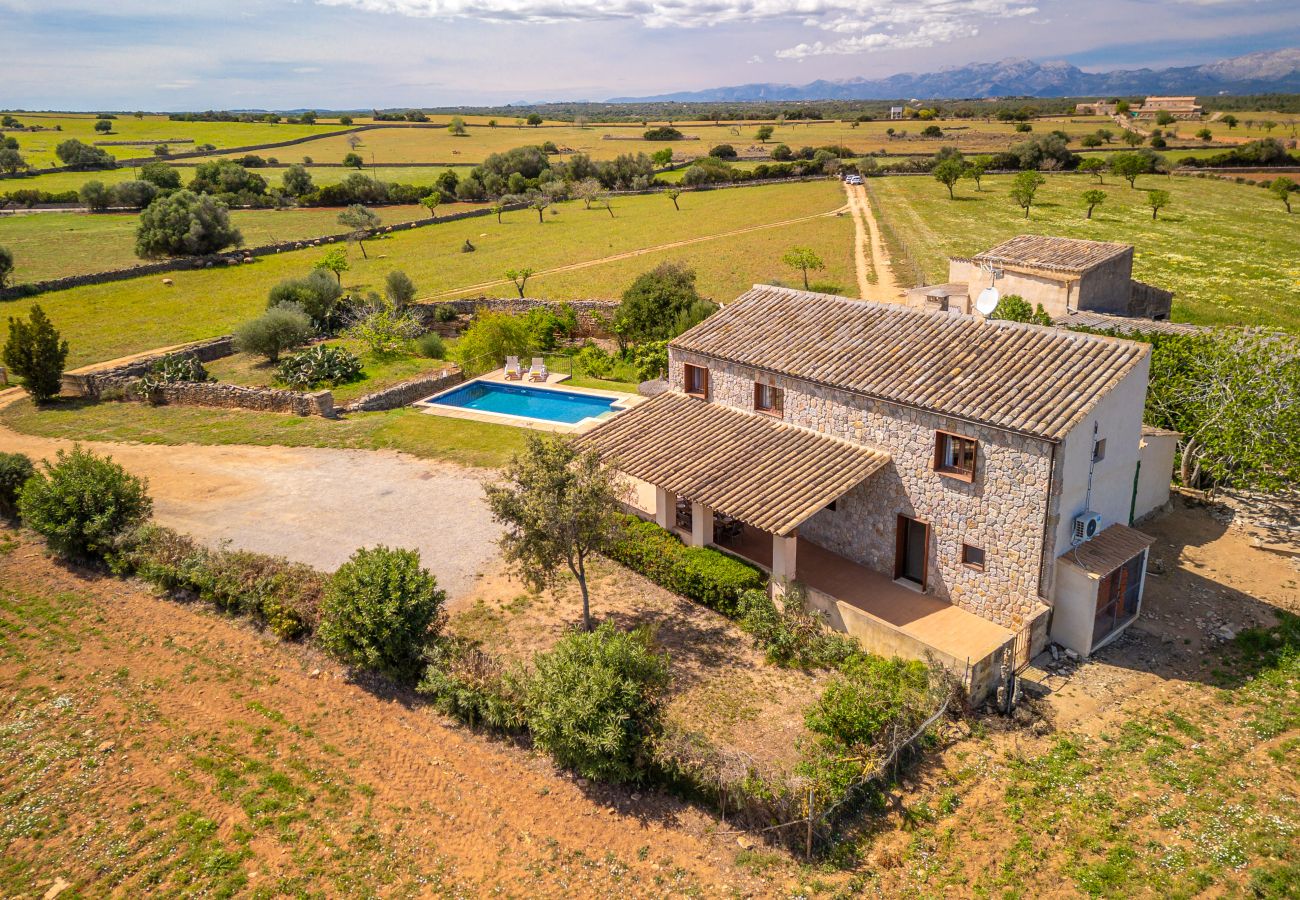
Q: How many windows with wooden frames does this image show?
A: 4